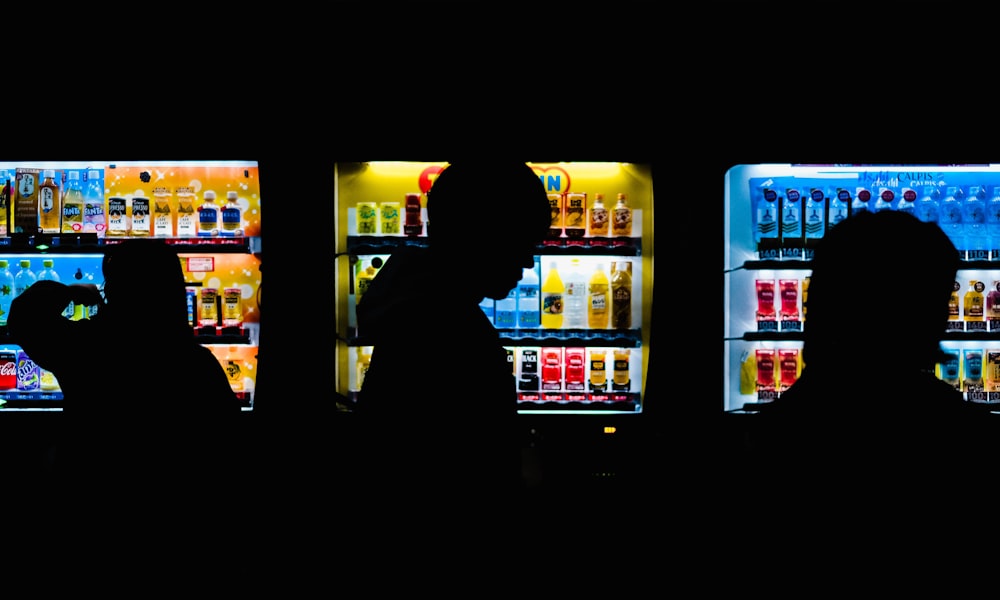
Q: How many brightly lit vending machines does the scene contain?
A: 3